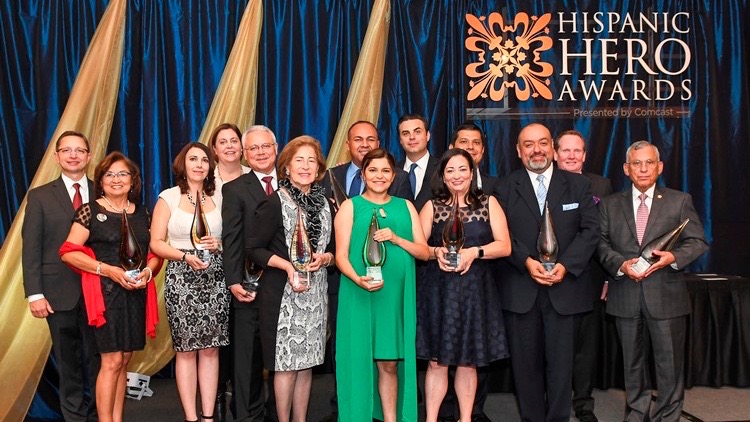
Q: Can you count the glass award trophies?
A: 9